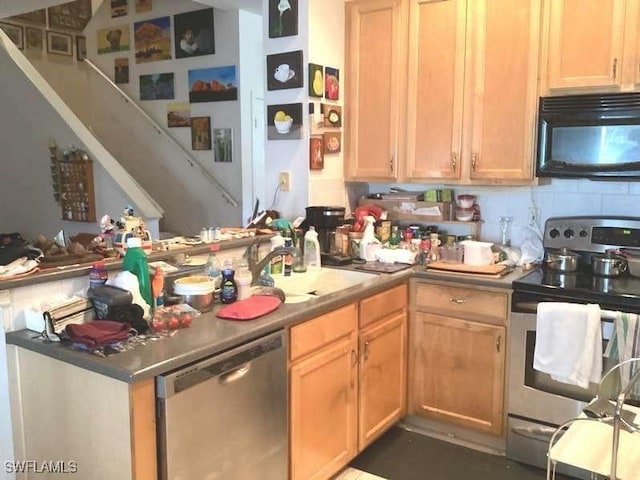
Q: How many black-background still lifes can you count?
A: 3